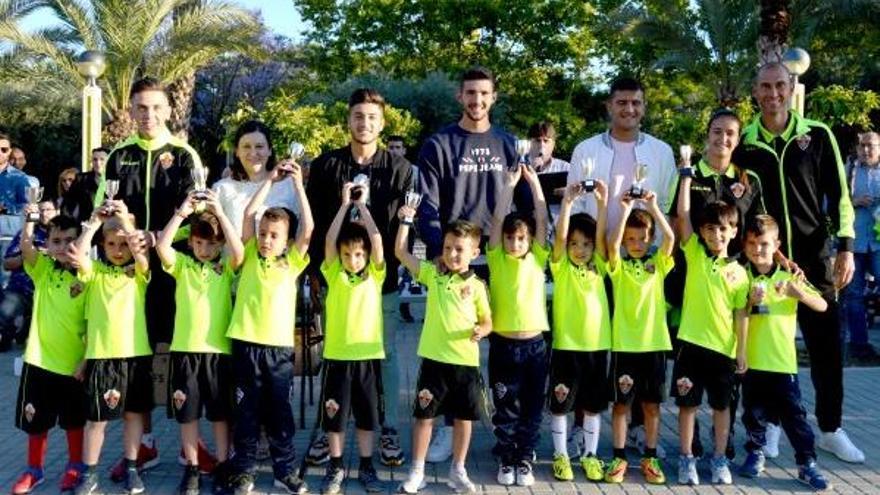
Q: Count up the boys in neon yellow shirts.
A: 11